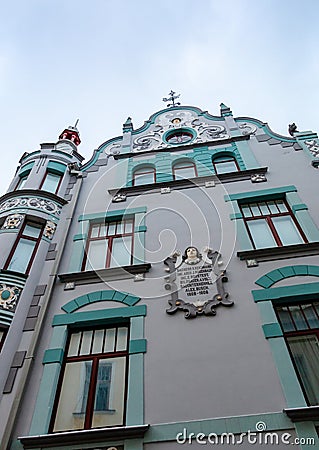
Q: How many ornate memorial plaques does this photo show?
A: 1